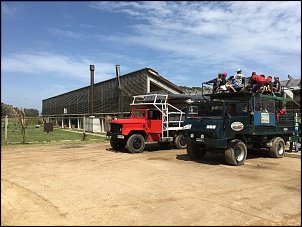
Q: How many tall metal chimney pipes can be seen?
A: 2